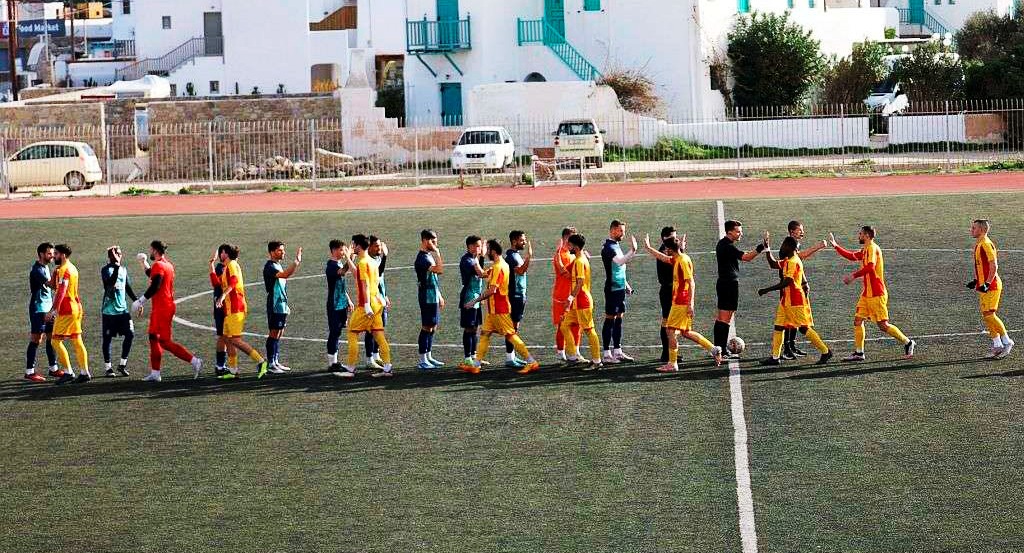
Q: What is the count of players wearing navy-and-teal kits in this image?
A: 10